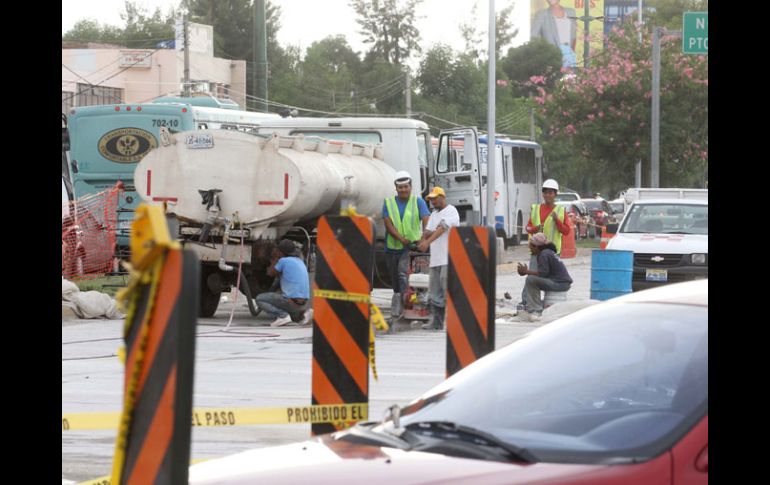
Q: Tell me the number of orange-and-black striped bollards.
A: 3